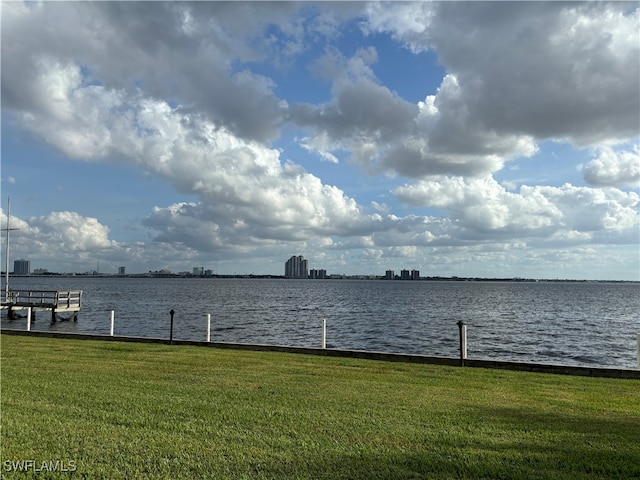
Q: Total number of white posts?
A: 6